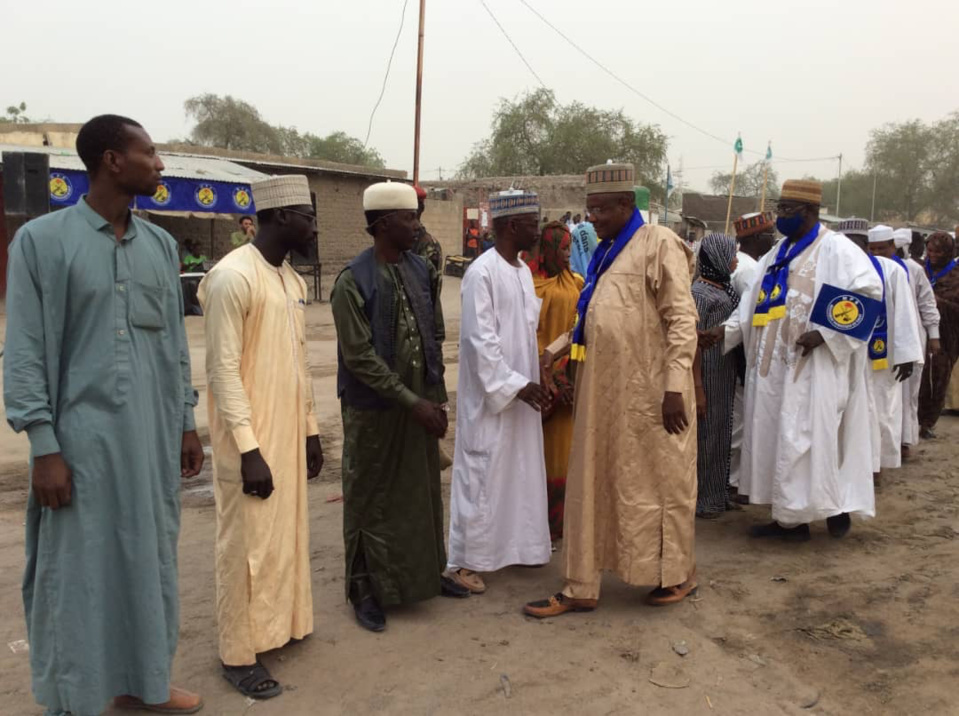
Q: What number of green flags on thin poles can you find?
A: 2